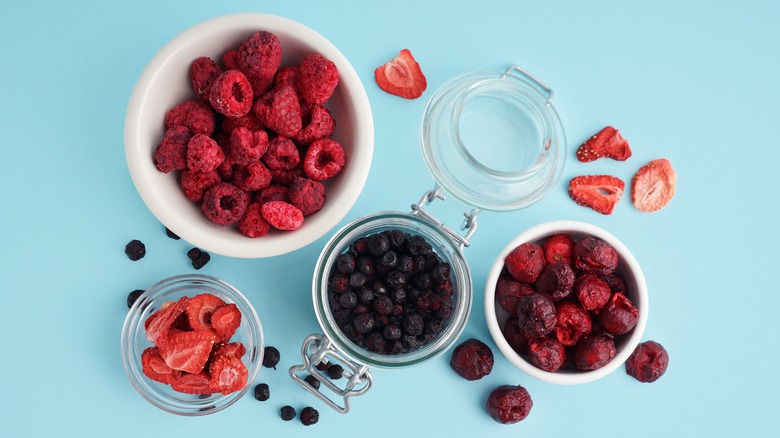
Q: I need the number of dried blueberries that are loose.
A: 12